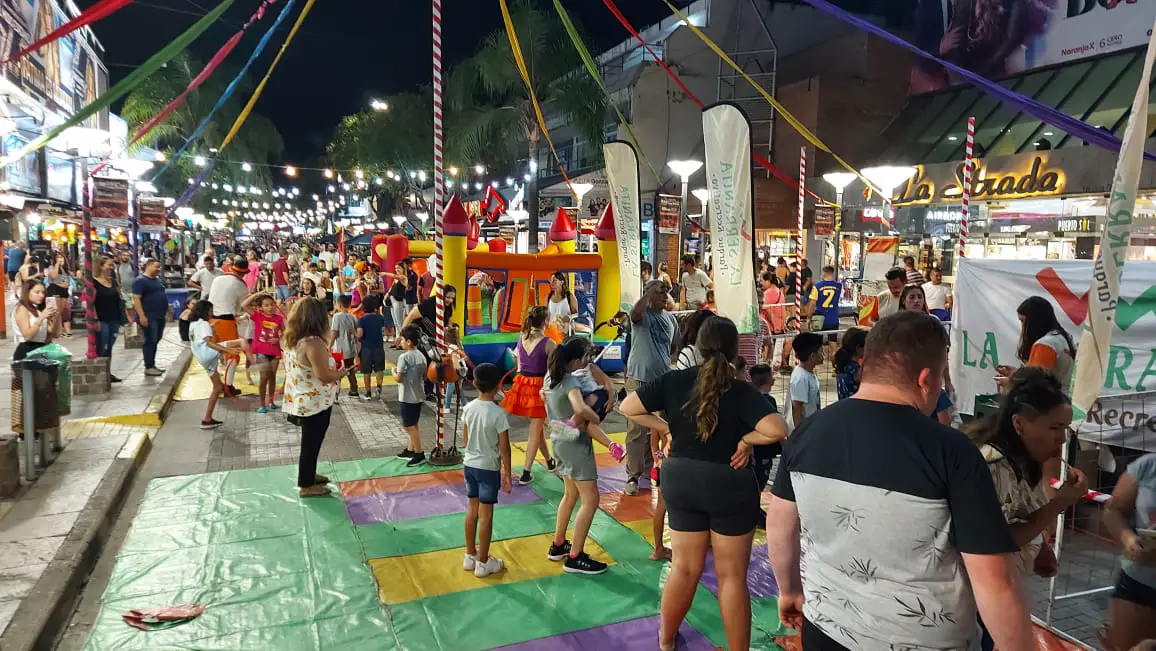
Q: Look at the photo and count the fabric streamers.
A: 10